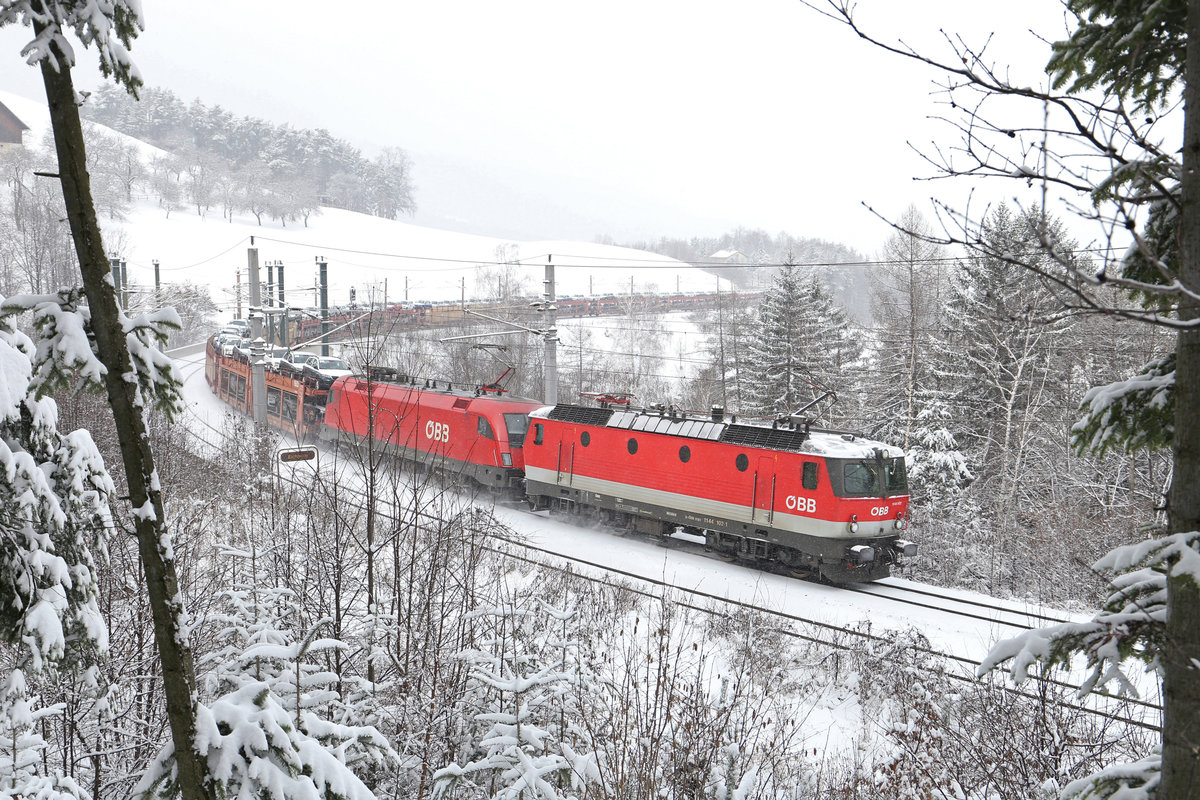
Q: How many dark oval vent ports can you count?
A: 4